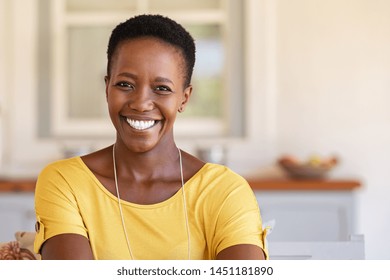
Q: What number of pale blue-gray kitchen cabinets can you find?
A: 2